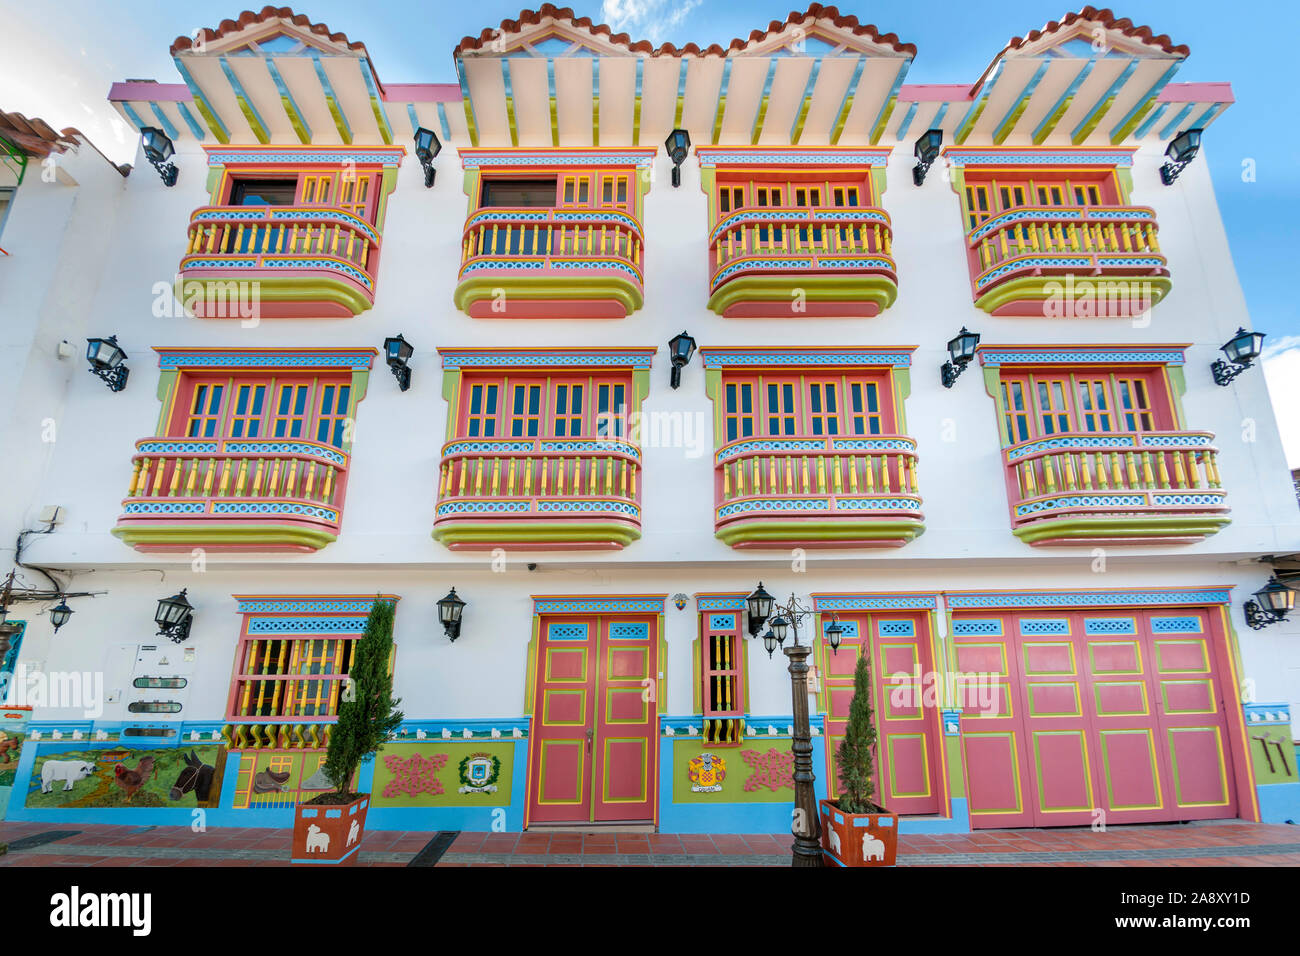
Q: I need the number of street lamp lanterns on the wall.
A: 14